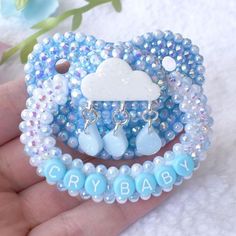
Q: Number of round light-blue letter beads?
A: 7